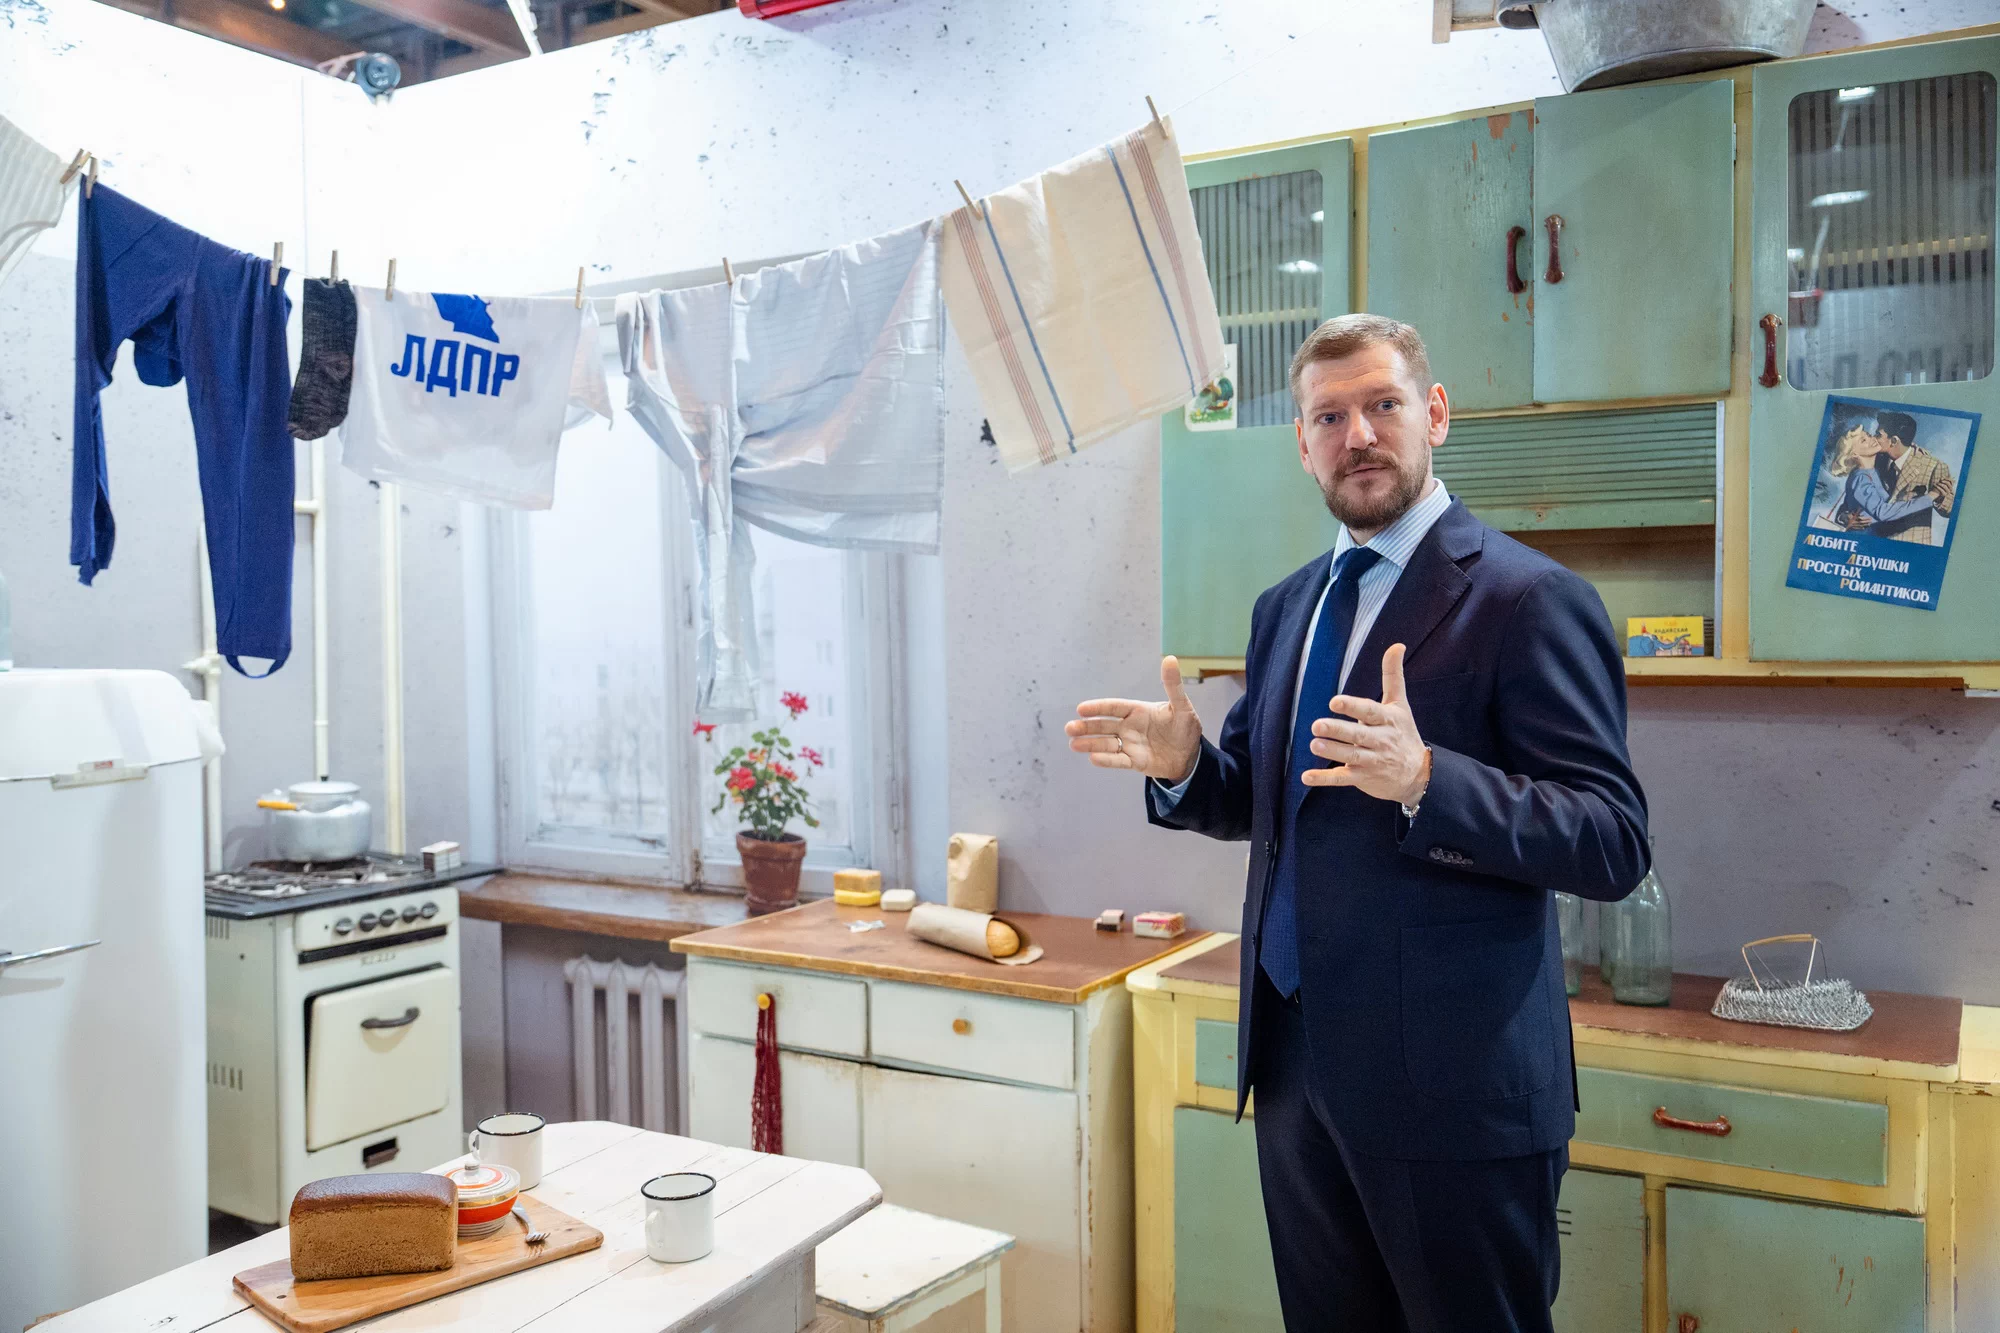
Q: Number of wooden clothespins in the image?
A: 9